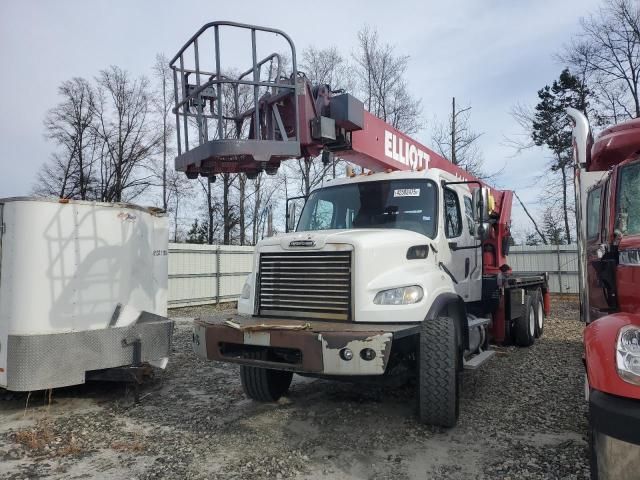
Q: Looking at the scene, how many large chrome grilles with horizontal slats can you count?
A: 1